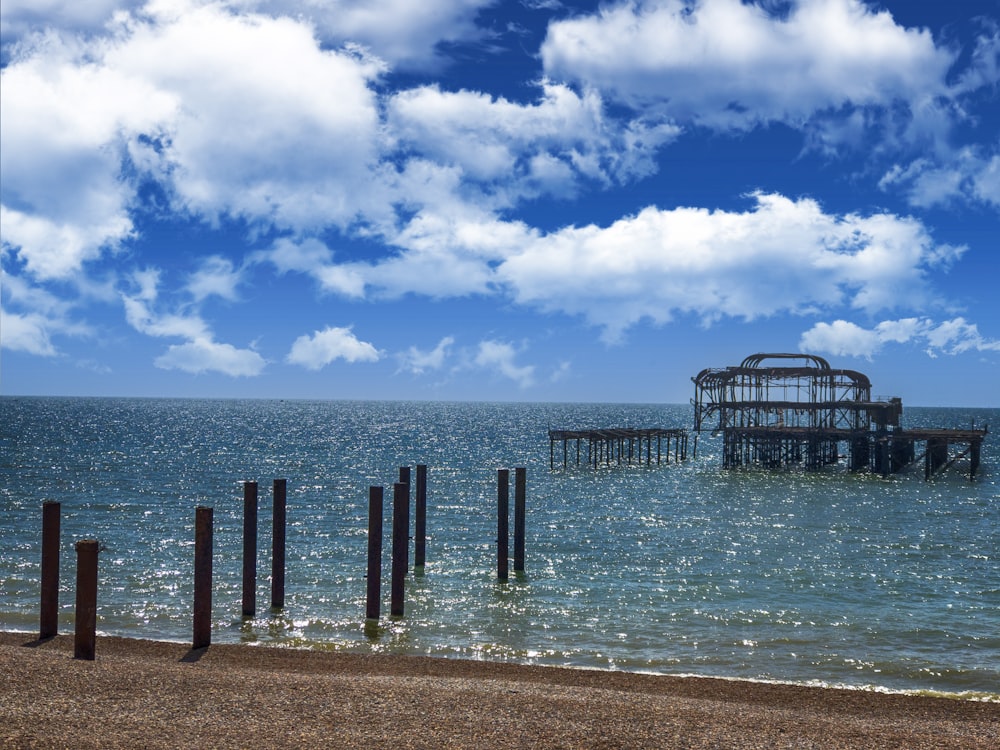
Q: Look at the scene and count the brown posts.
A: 11